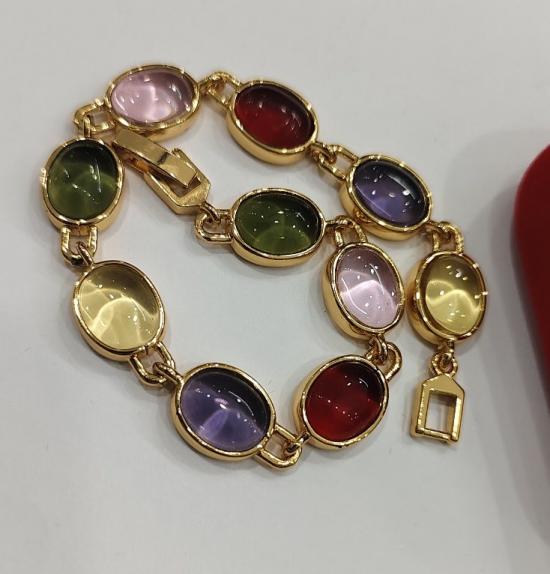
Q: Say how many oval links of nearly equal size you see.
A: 10